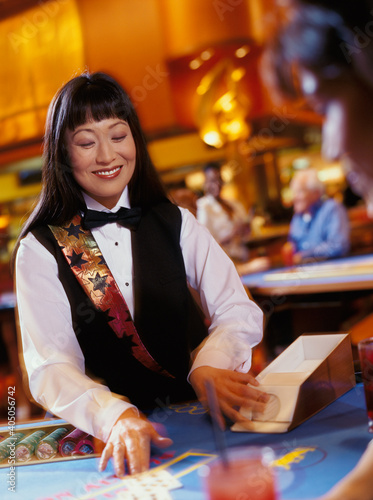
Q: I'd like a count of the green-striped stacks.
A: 3